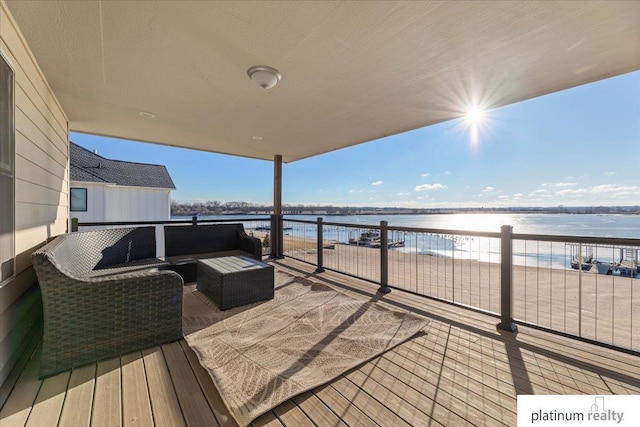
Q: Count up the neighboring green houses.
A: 0